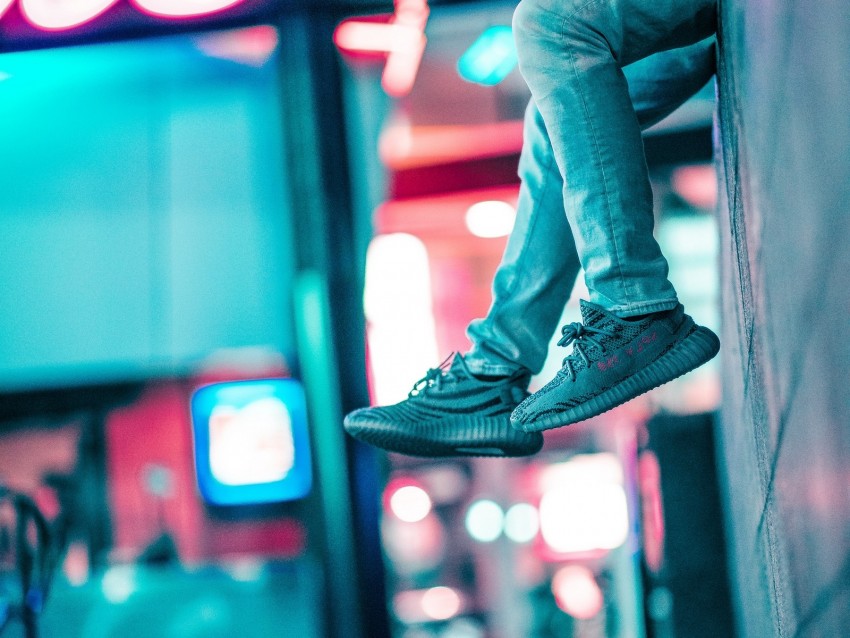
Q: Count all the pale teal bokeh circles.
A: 2